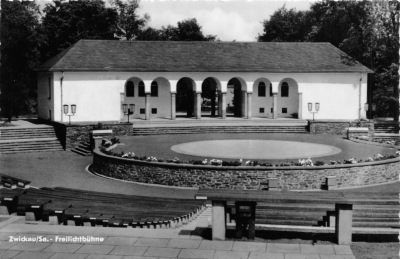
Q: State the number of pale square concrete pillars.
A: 2